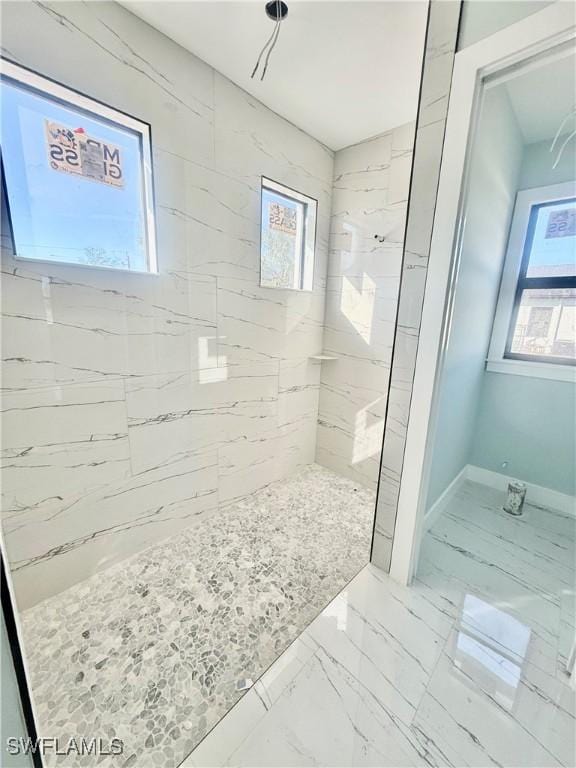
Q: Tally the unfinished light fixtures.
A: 2